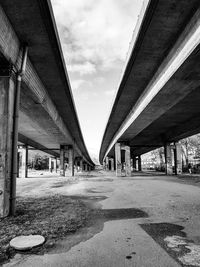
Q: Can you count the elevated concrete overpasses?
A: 2